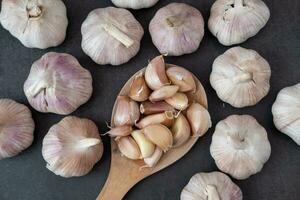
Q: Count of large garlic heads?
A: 12